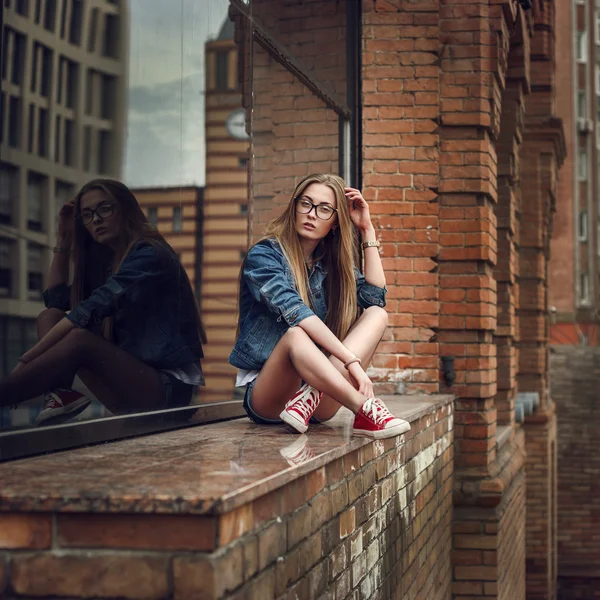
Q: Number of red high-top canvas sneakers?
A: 2